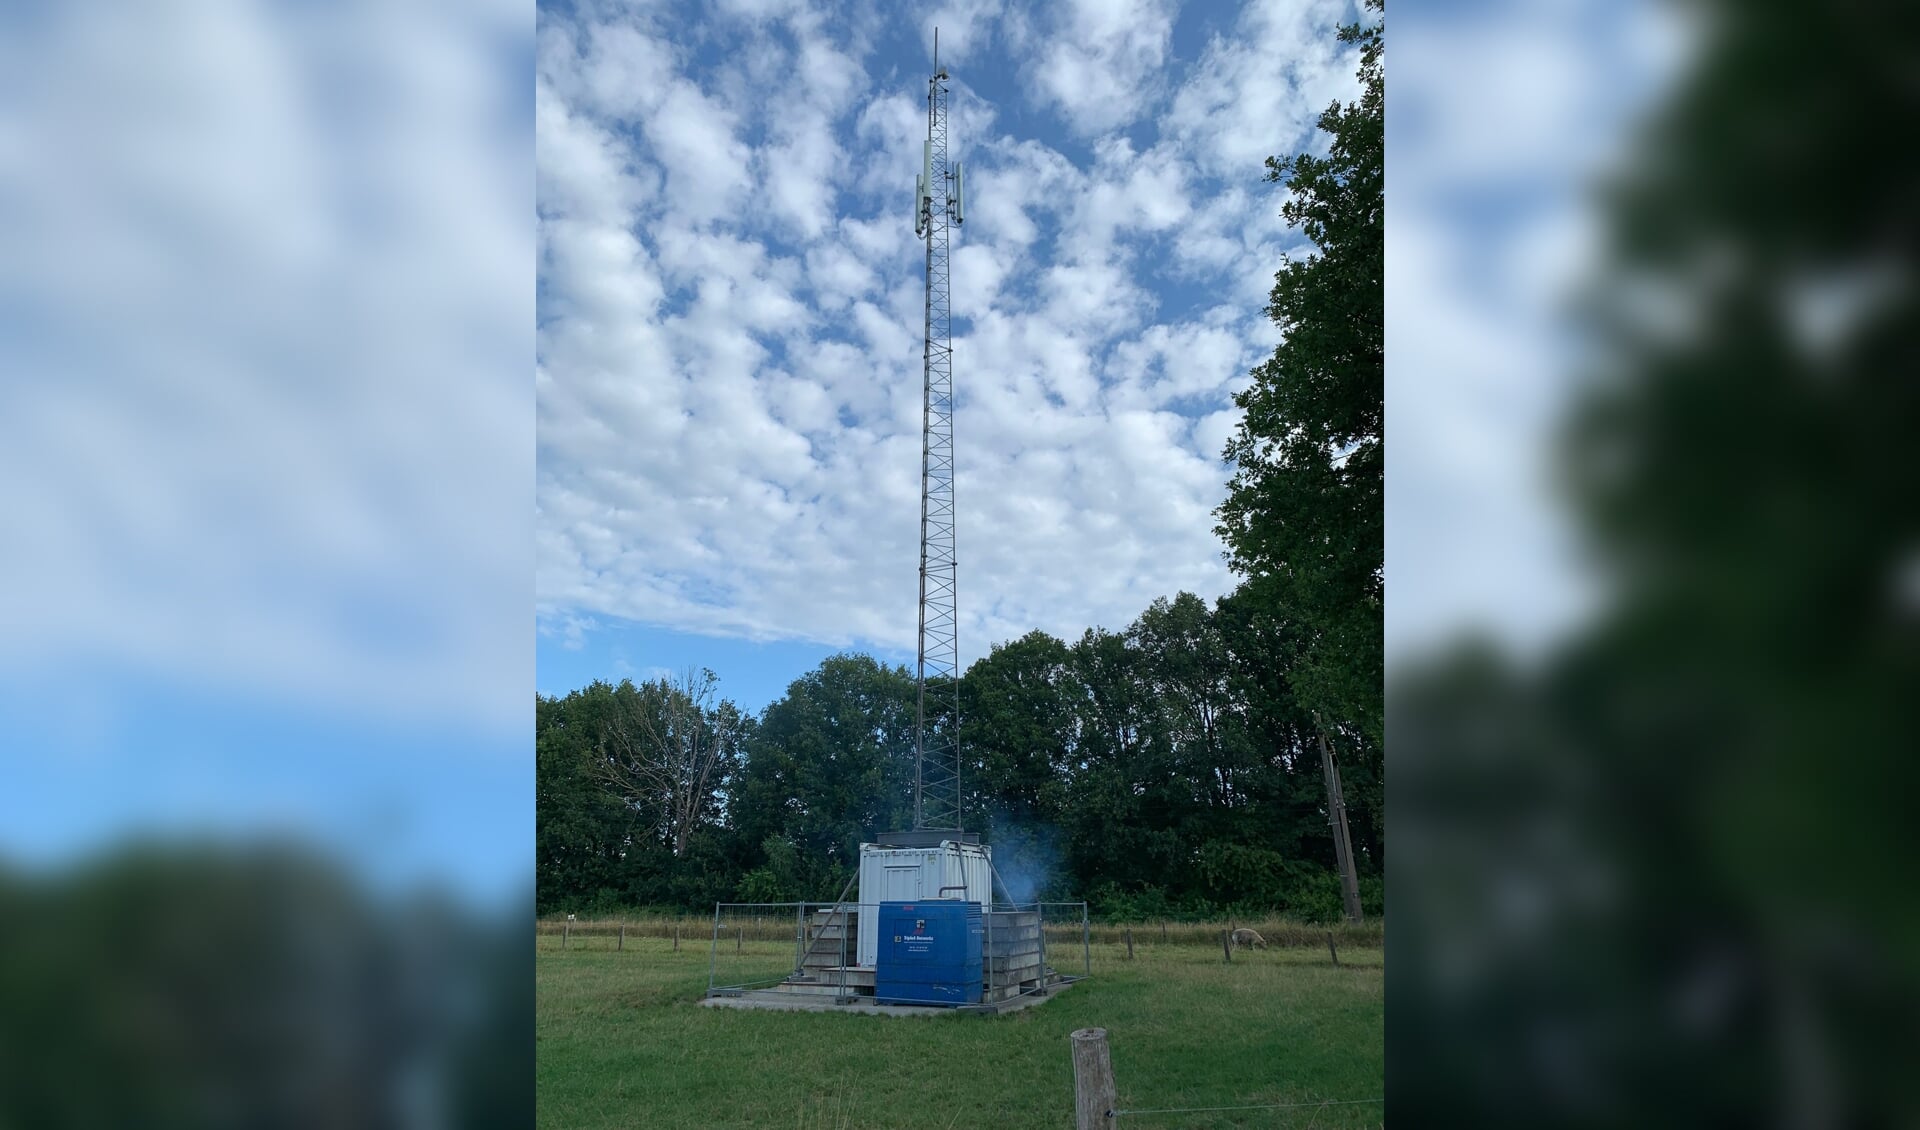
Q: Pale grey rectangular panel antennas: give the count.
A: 3